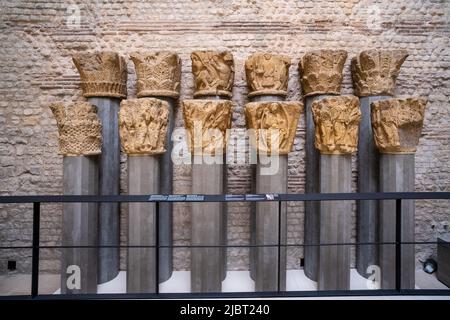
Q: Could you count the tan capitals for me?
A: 12